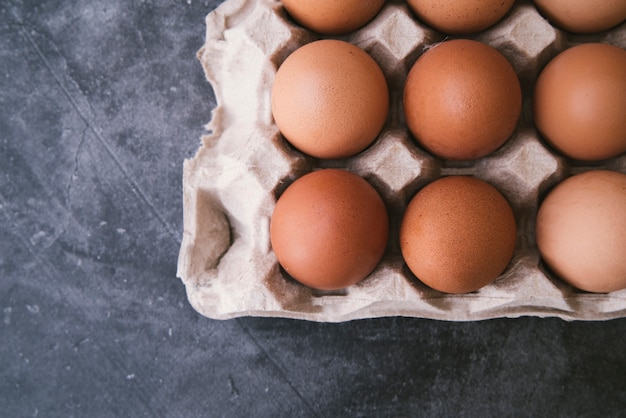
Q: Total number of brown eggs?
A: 9